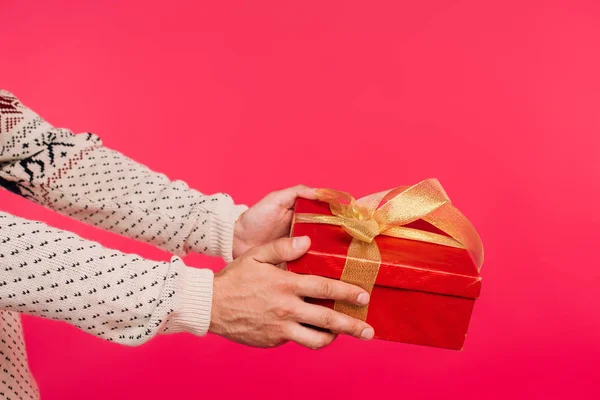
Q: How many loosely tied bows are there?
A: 1